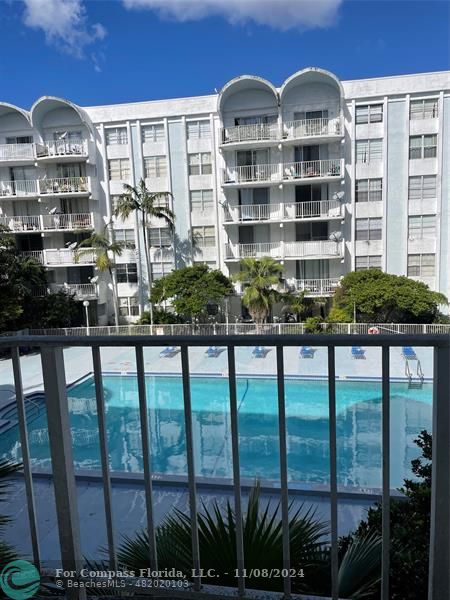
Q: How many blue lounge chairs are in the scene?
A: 6